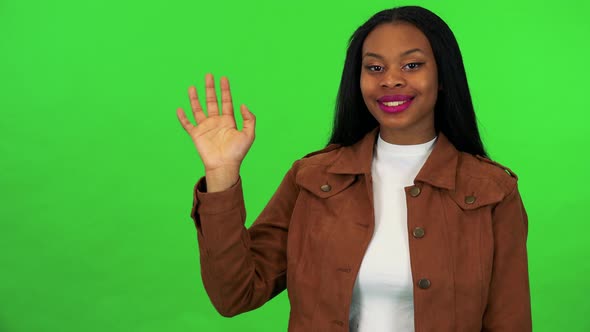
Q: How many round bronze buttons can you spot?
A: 5